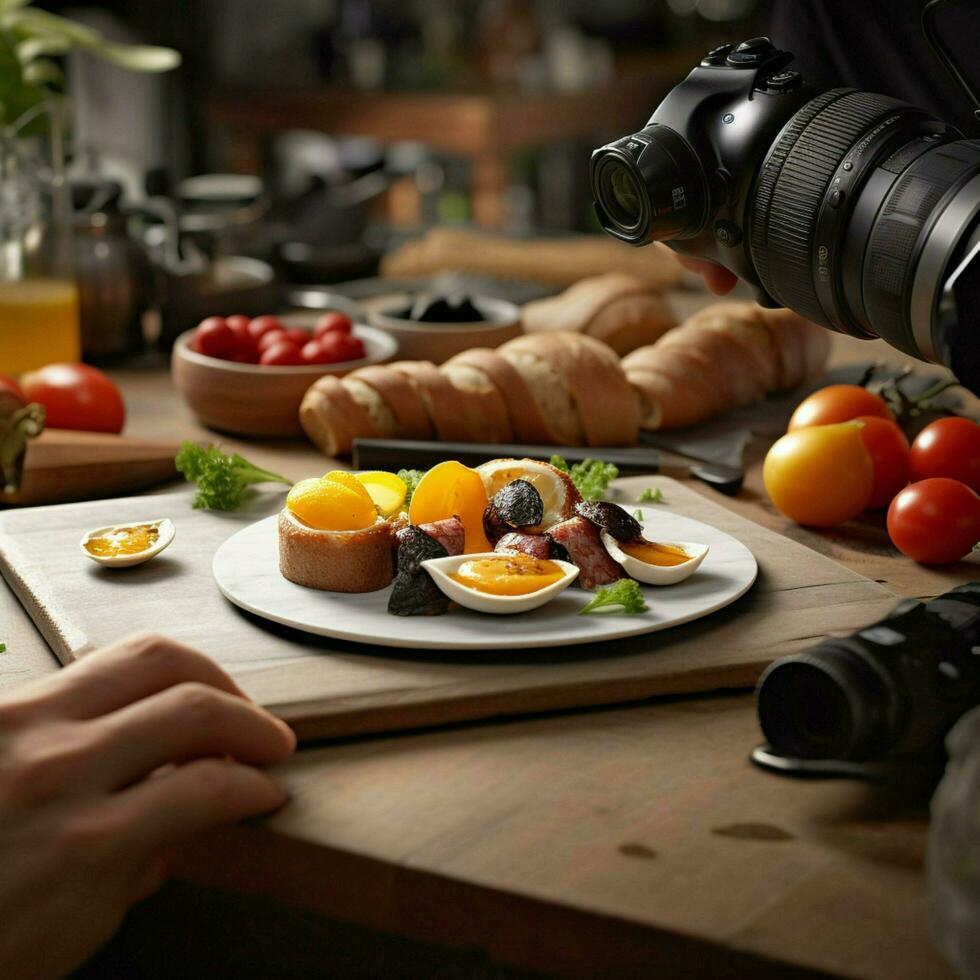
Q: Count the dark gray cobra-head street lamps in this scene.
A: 0